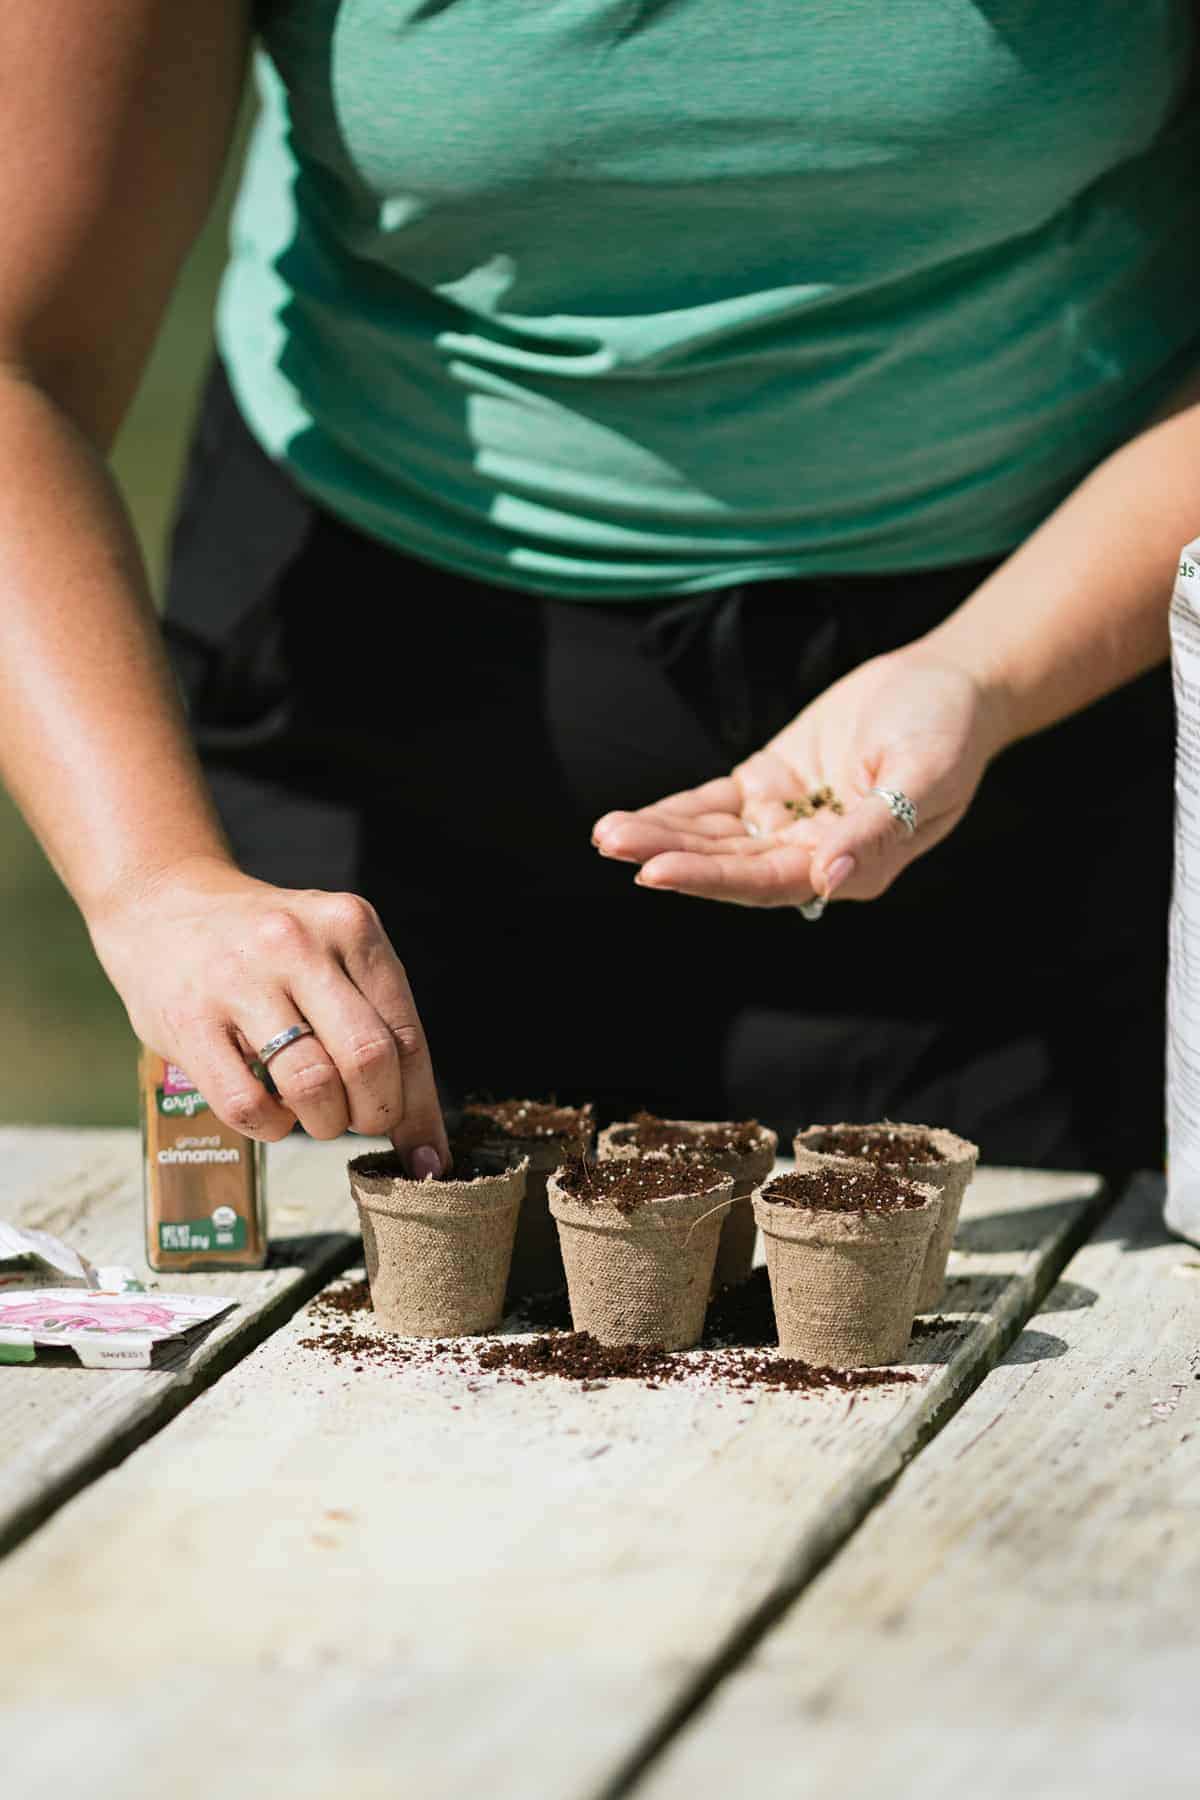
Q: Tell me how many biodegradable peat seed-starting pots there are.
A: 6